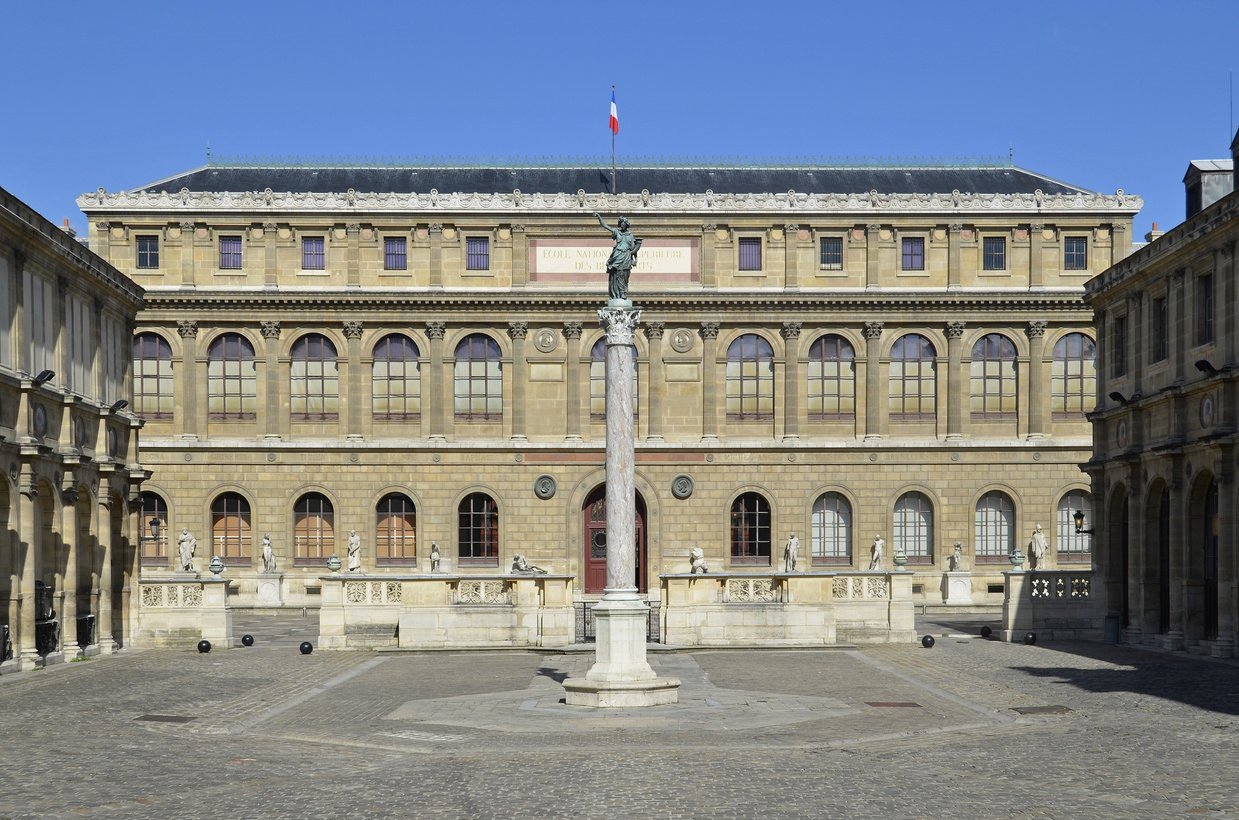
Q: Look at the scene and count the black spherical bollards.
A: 6